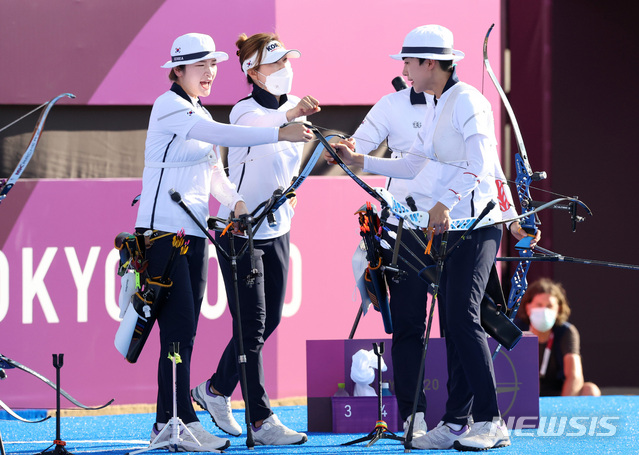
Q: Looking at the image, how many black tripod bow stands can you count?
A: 2